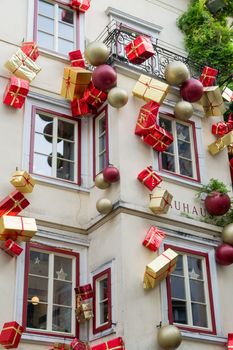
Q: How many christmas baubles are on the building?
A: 13